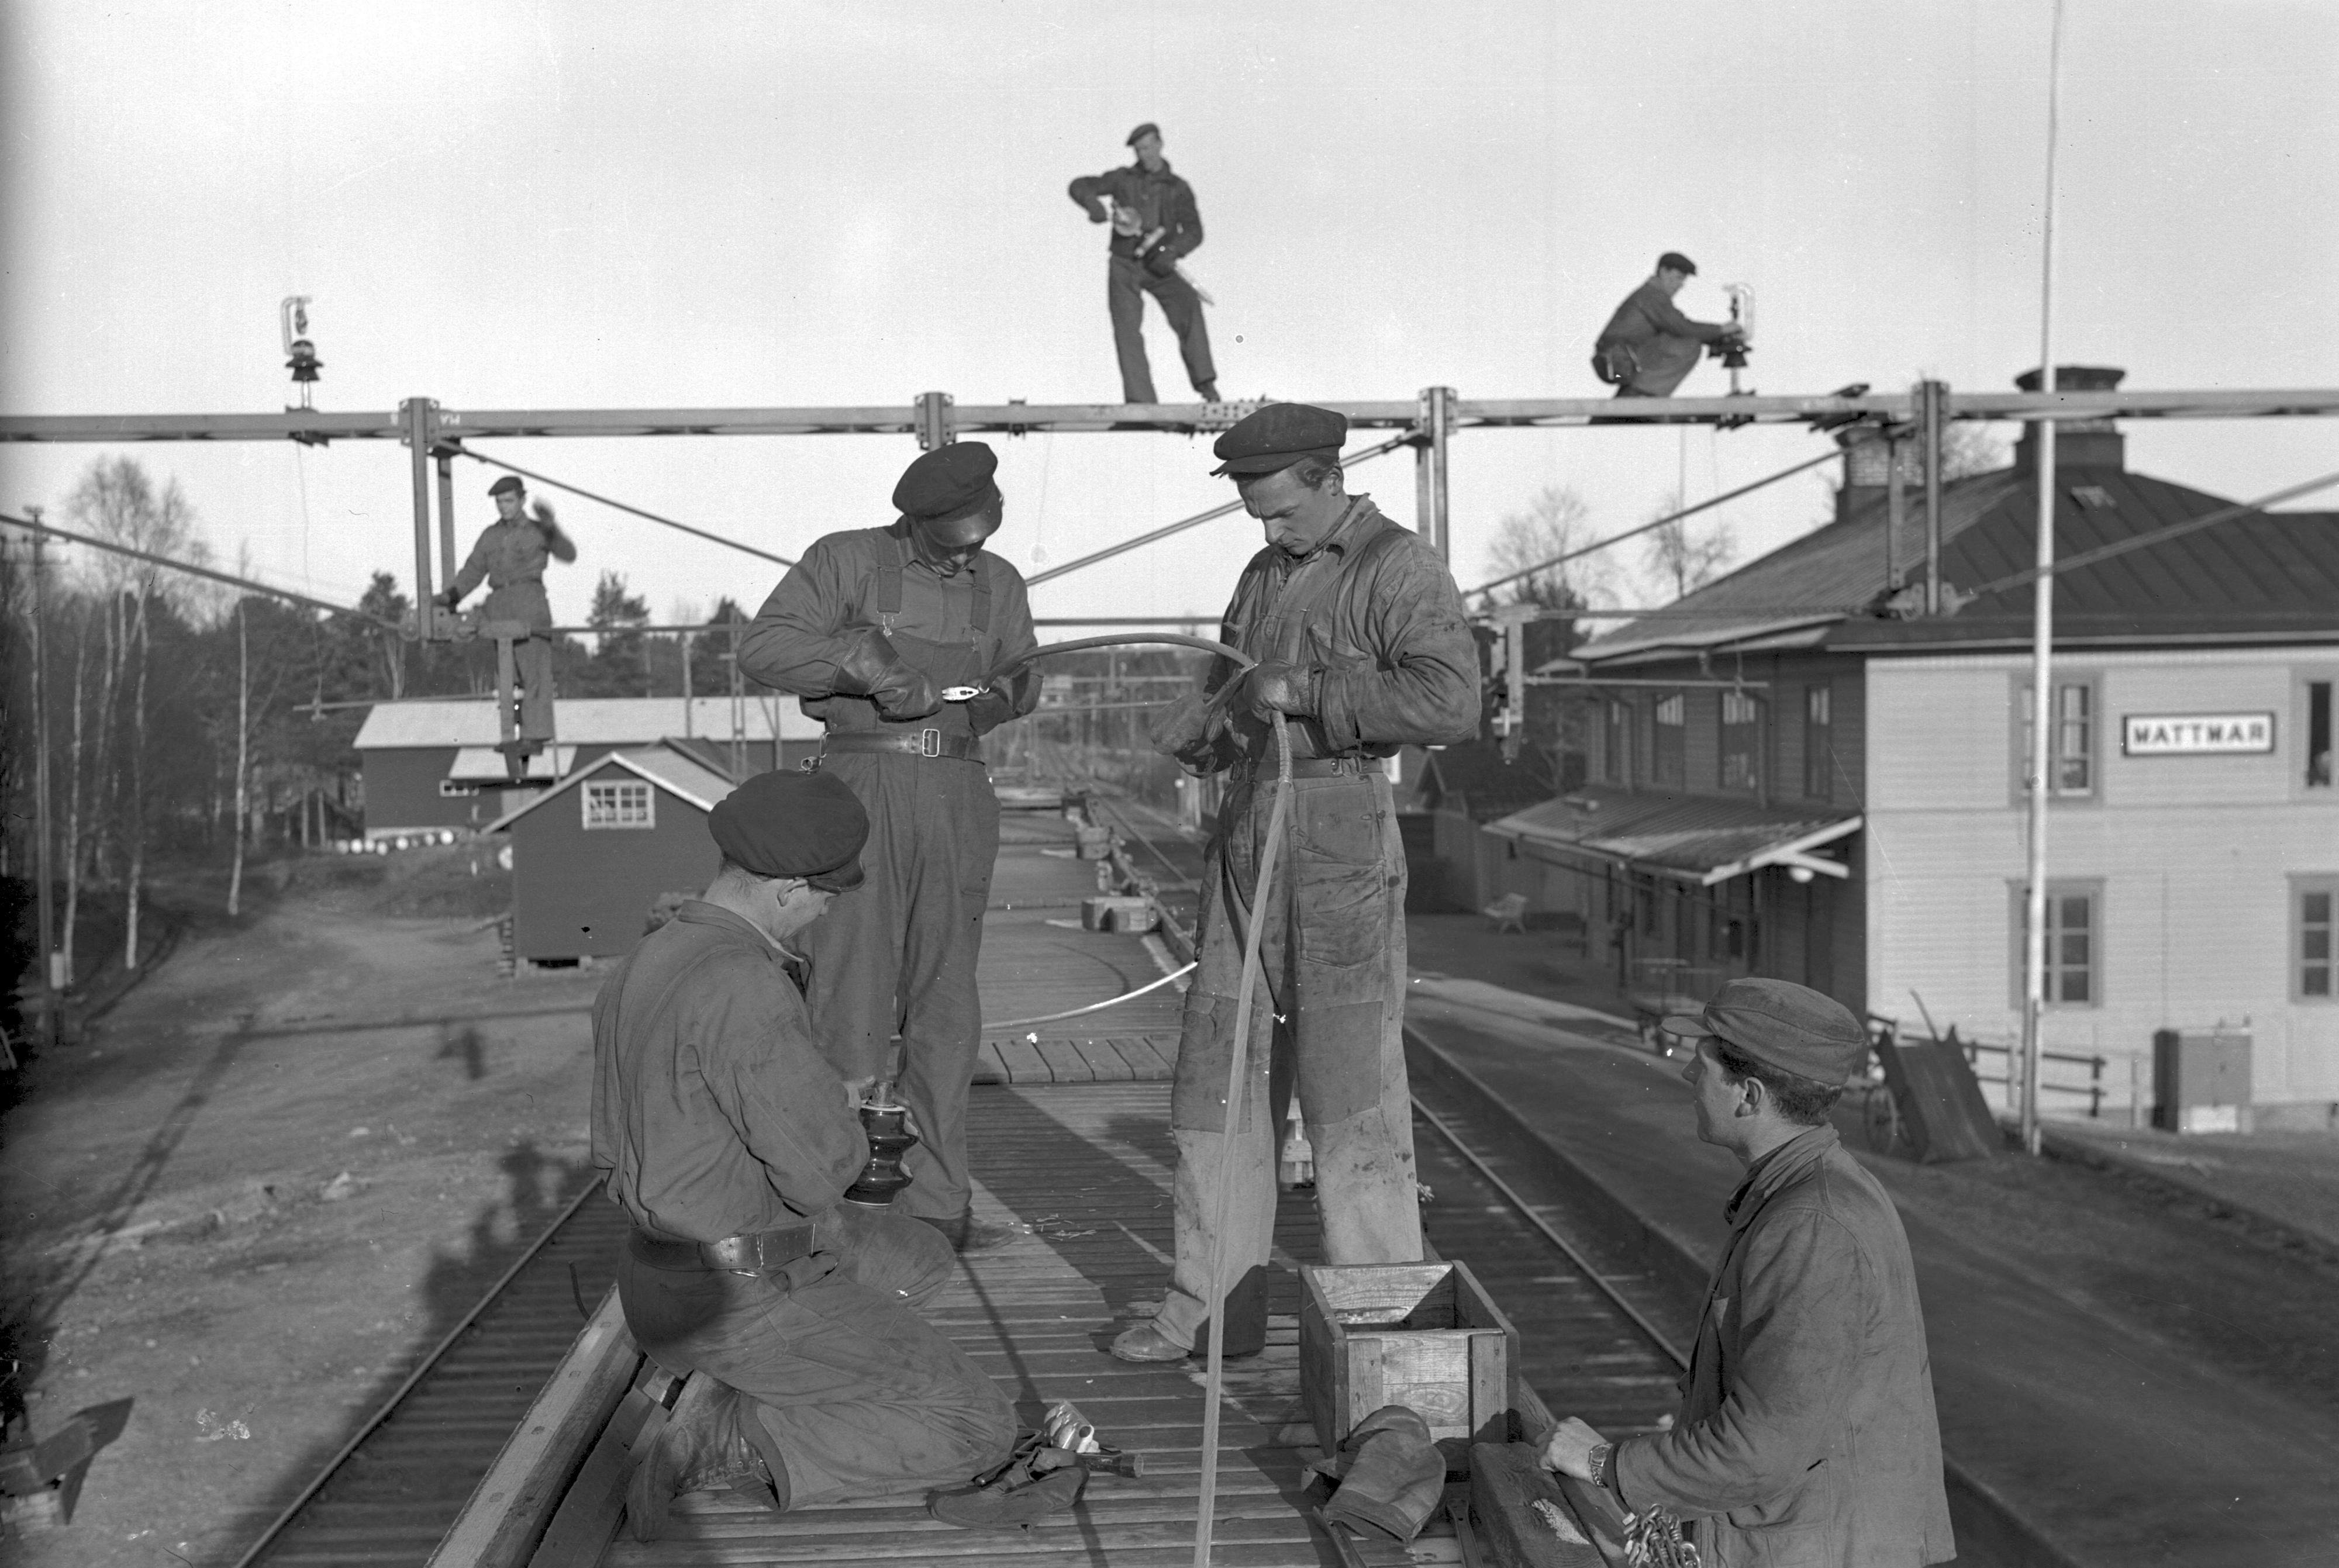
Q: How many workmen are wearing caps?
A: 7